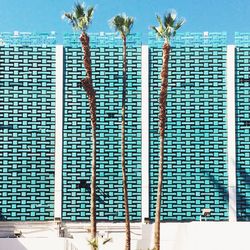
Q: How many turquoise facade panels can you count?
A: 4